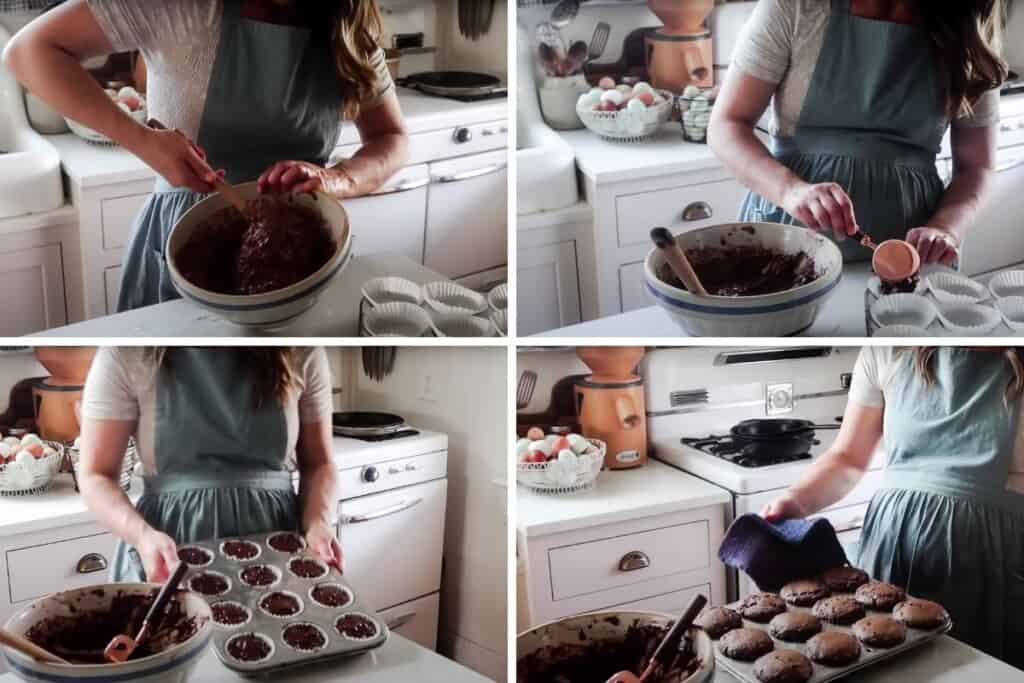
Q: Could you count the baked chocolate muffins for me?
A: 12